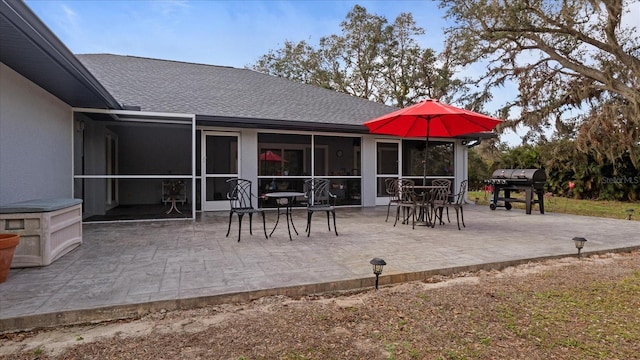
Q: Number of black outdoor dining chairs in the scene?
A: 6